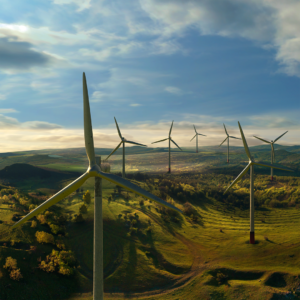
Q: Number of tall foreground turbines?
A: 2